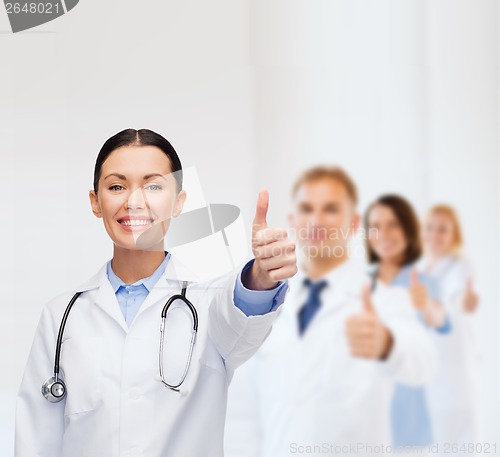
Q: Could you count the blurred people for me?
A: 3